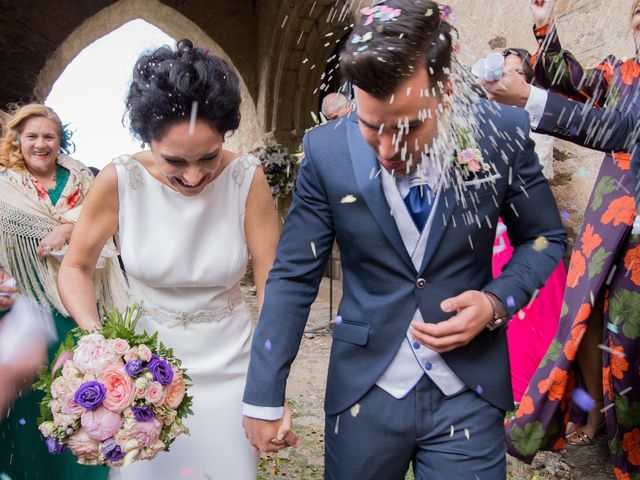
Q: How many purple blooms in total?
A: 6